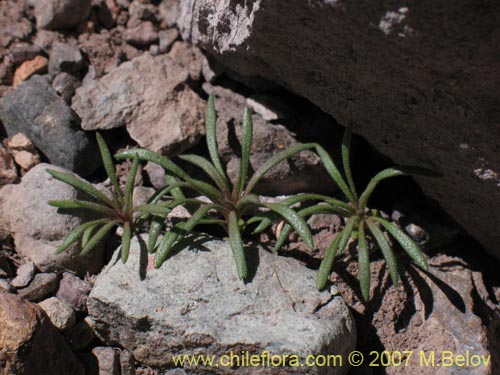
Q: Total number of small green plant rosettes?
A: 3